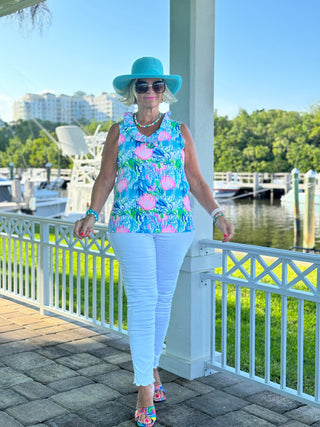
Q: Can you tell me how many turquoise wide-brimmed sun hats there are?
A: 1